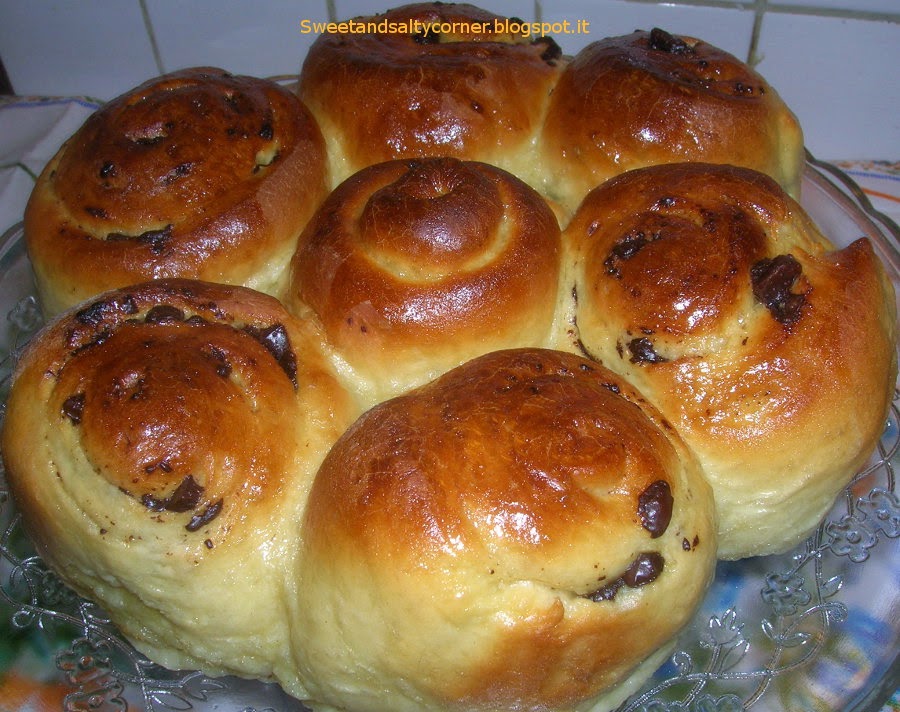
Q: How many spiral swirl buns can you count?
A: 7